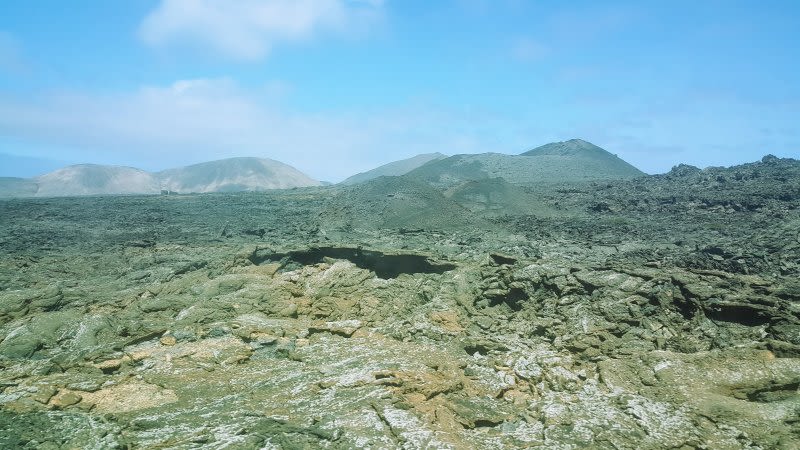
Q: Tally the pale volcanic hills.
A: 2